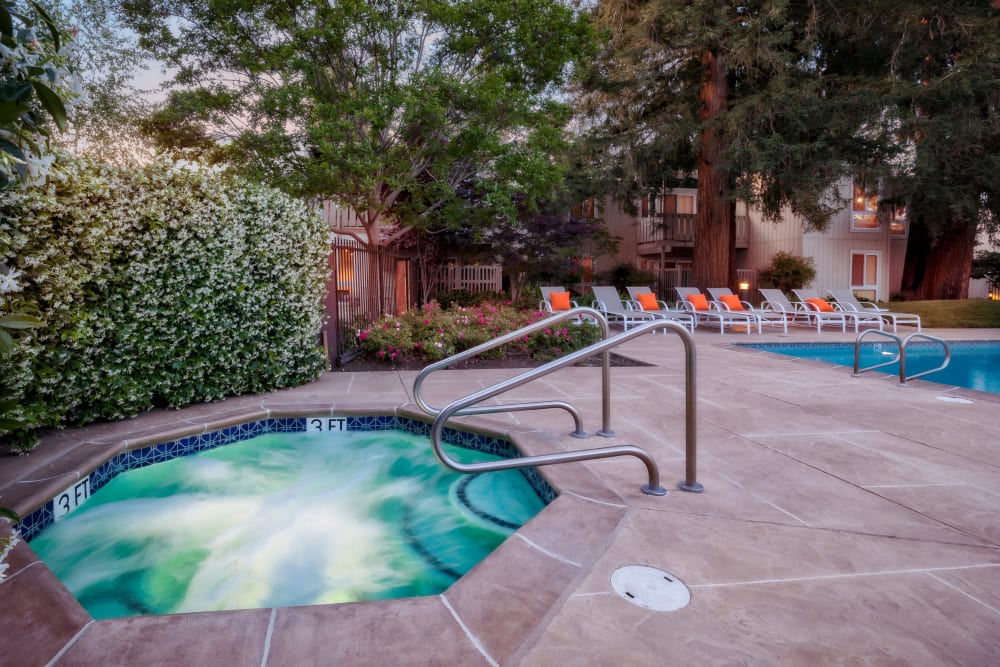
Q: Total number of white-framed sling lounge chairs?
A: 8